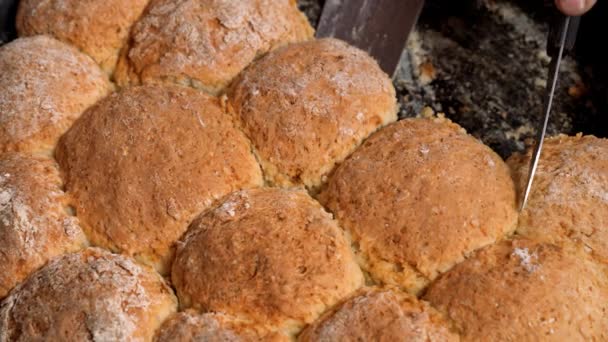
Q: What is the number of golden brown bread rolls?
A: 13